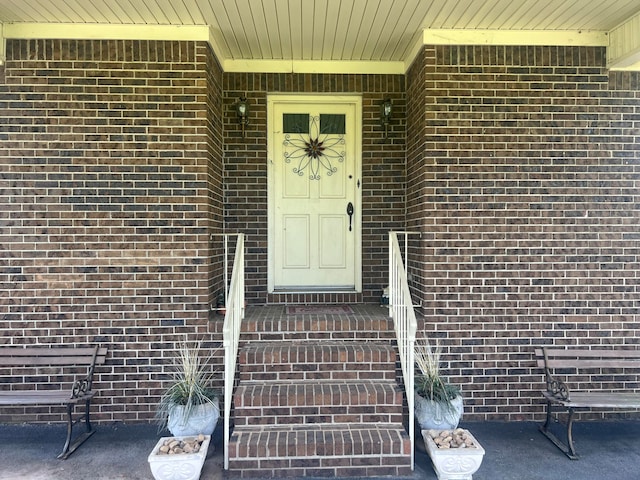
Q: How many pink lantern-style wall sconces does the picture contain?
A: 0